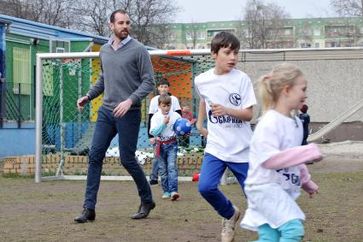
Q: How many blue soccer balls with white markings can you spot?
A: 1